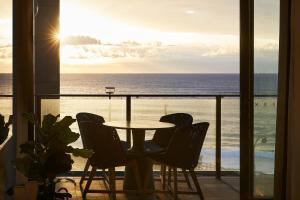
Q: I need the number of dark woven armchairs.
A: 4